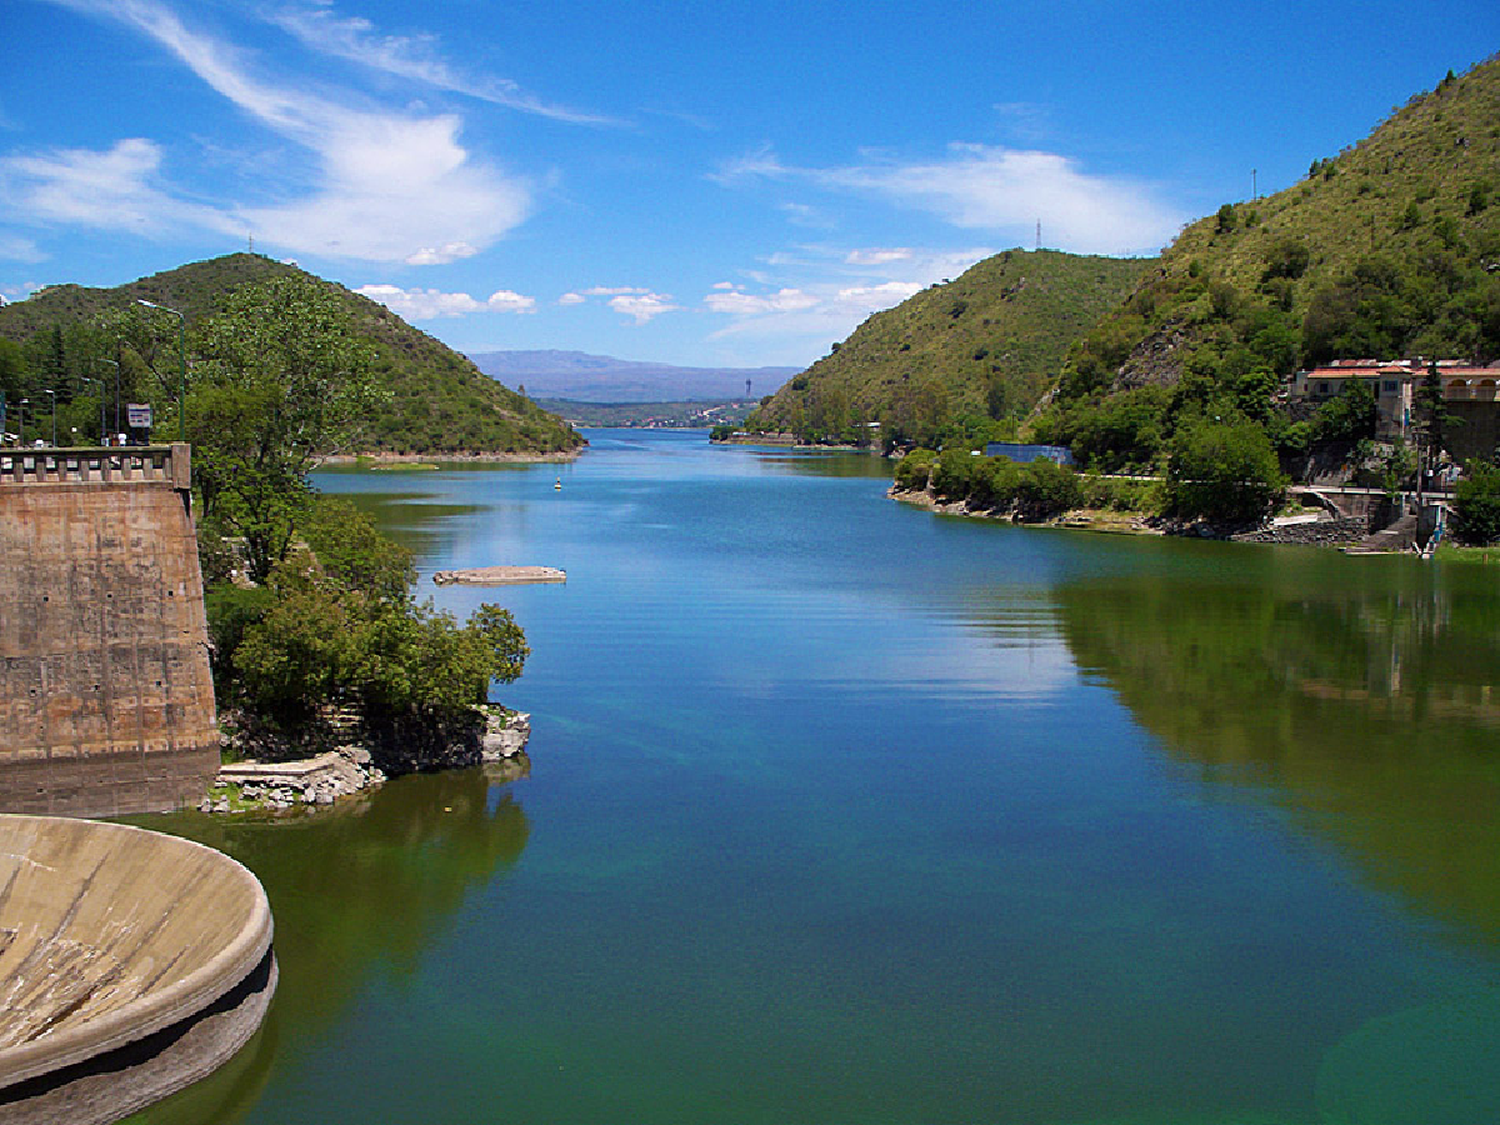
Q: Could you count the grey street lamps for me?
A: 4